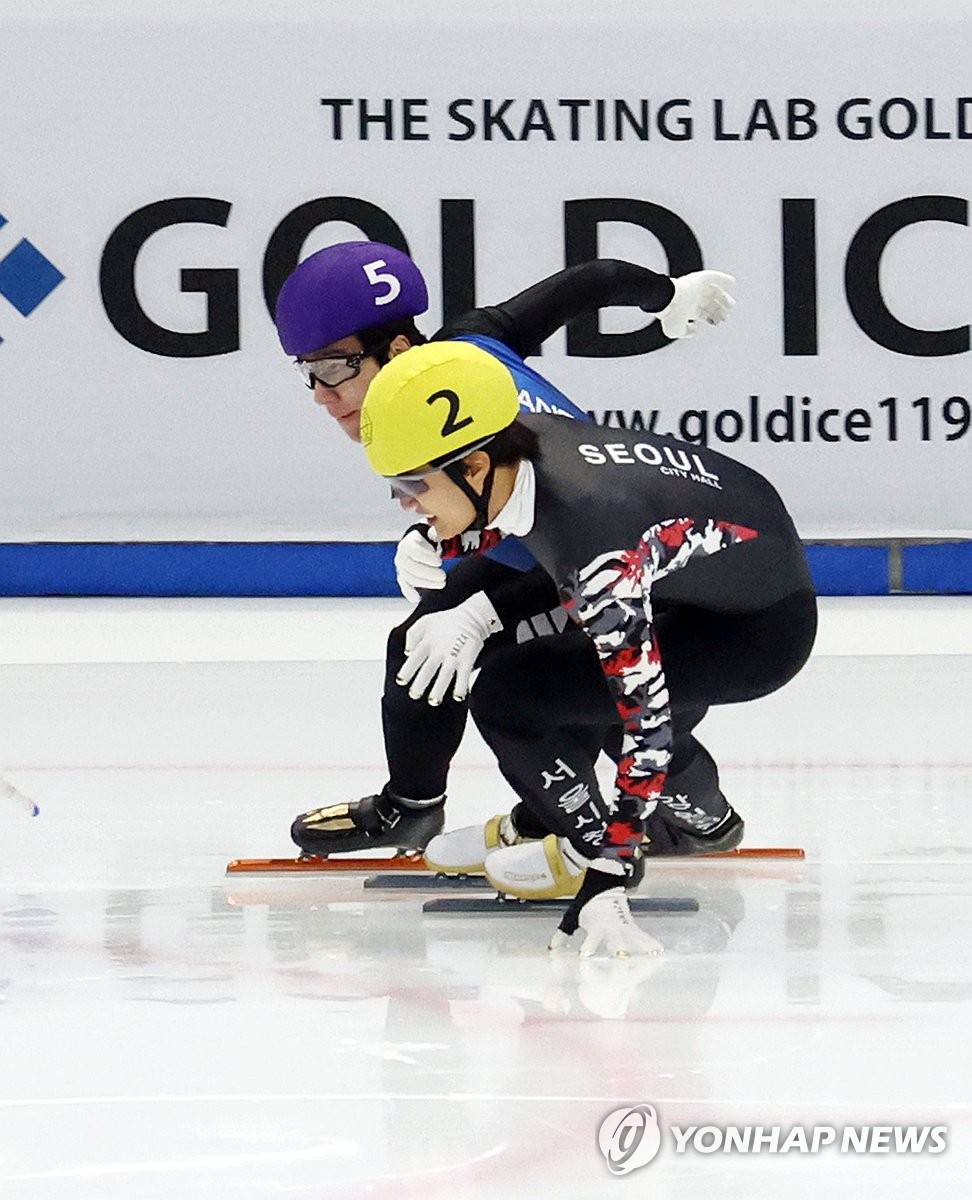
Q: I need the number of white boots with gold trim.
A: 2